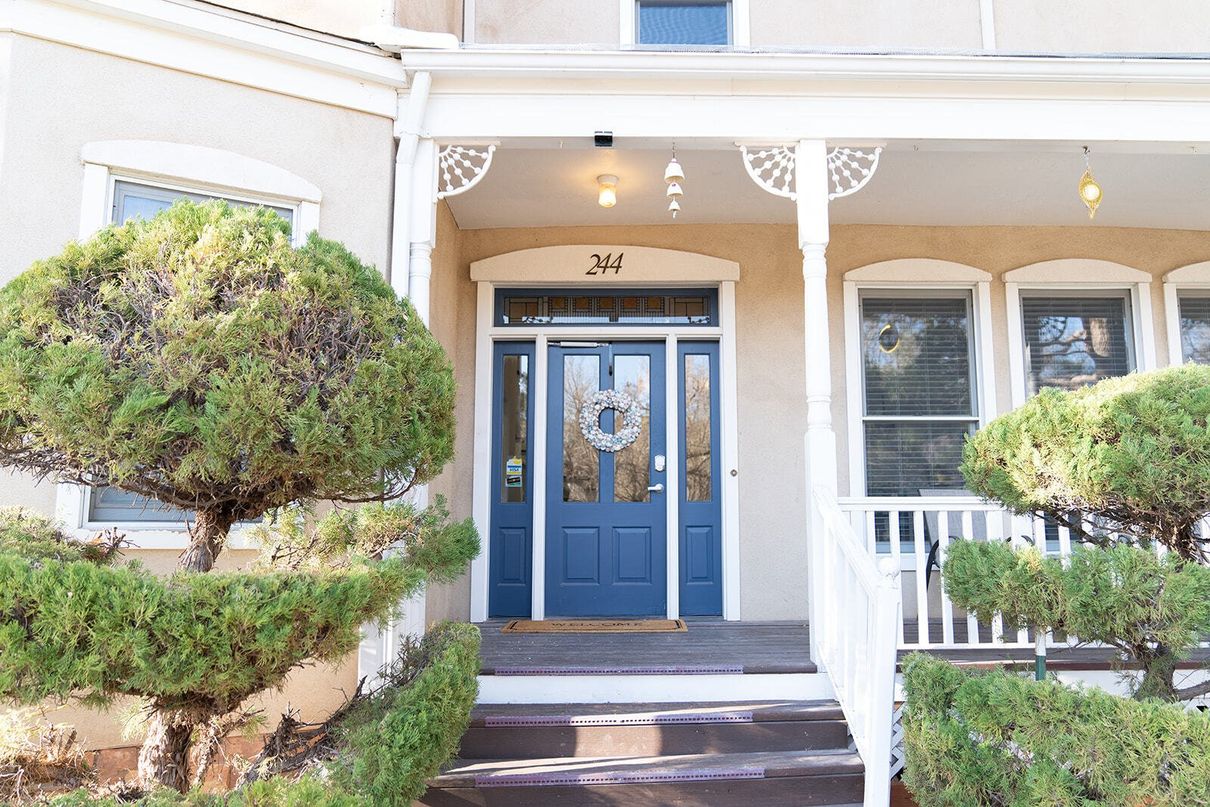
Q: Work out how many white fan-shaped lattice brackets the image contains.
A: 3